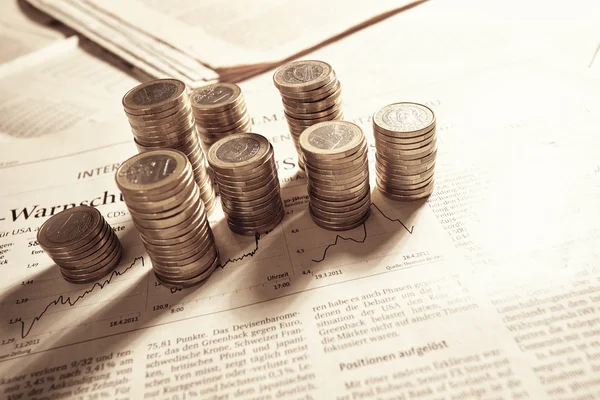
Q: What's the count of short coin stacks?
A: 1